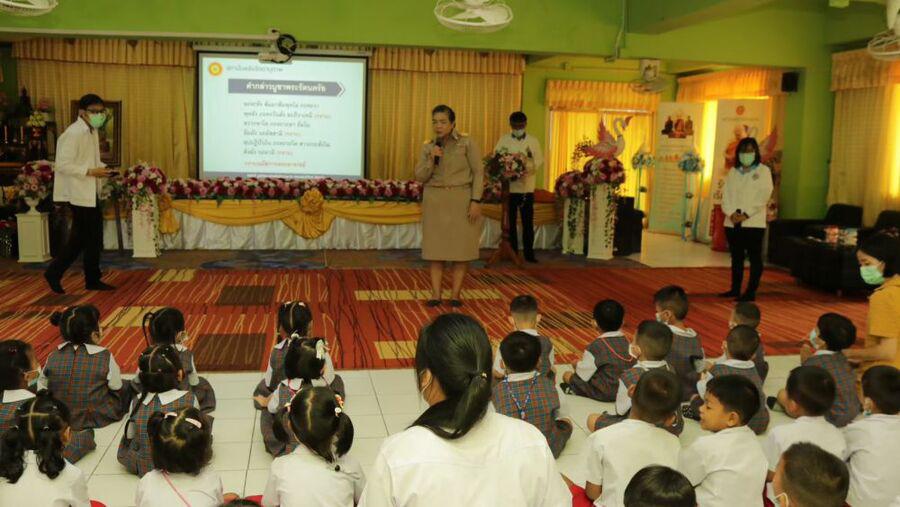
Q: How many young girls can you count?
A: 9